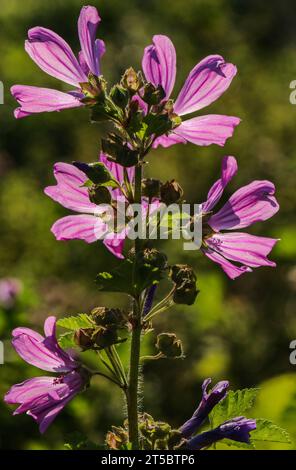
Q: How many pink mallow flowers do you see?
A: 5